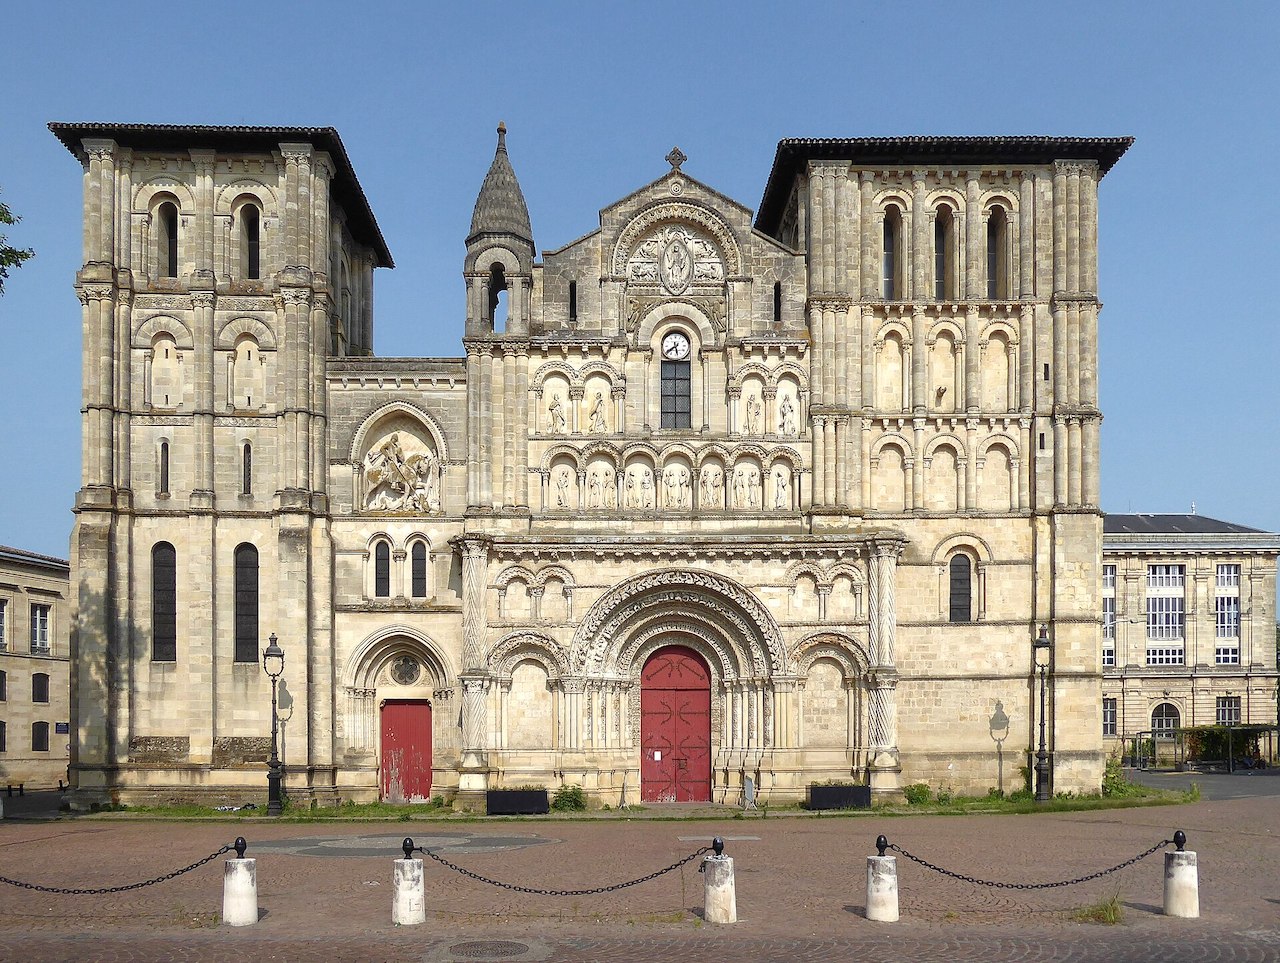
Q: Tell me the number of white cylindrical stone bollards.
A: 5